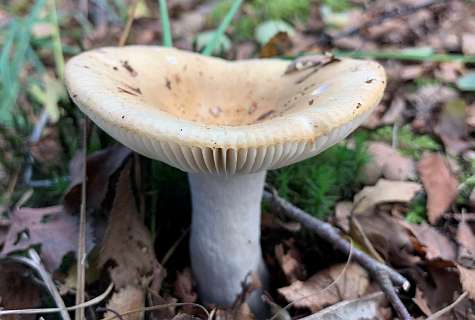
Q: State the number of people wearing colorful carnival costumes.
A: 0